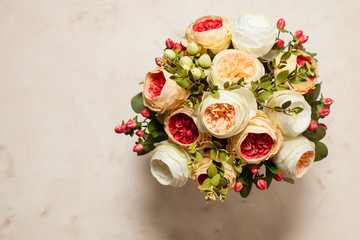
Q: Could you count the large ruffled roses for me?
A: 12